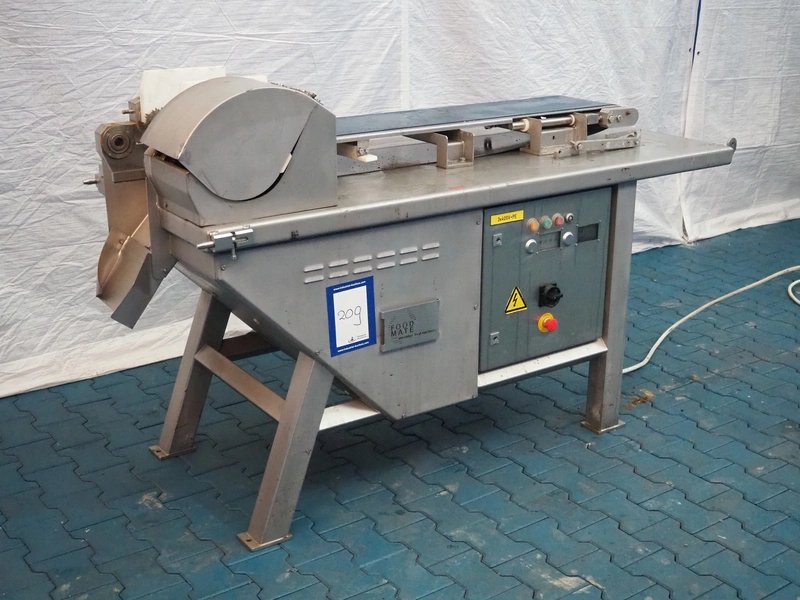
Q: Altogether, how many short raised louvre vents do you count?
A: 12